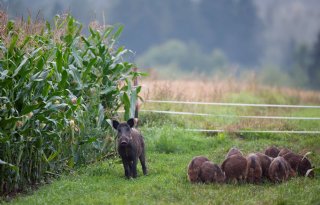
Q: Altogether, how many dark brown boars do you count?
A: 1